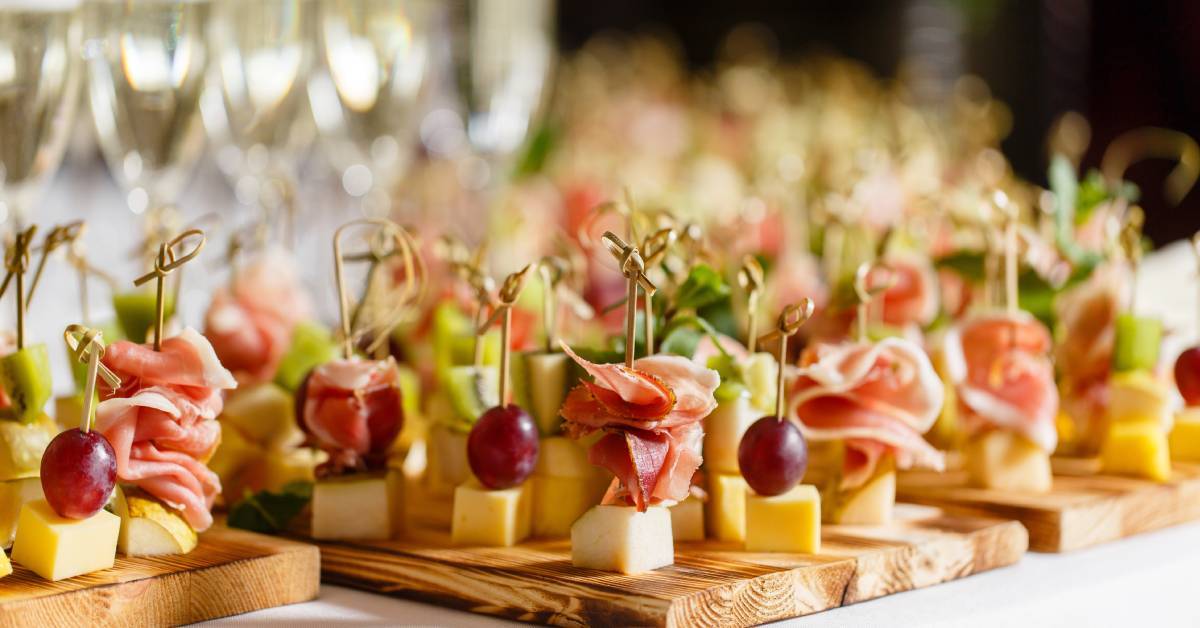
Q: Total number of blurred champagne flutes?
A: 5